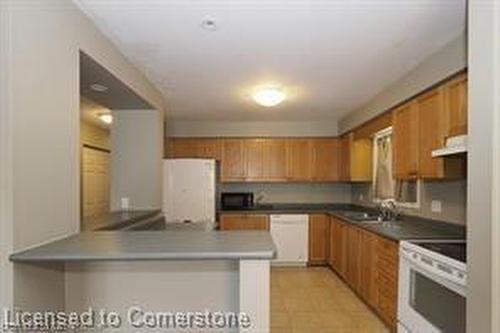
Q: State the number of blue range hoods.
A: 0